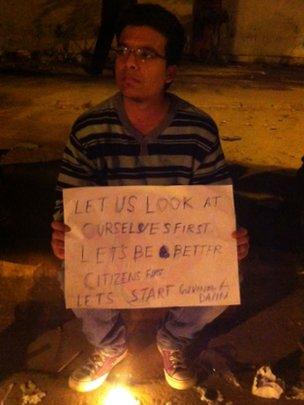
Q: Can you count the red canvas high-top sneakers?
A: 2